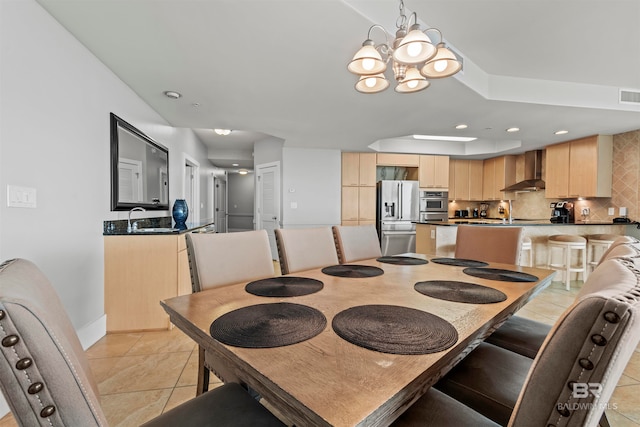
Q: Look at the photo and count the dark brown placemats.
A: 8